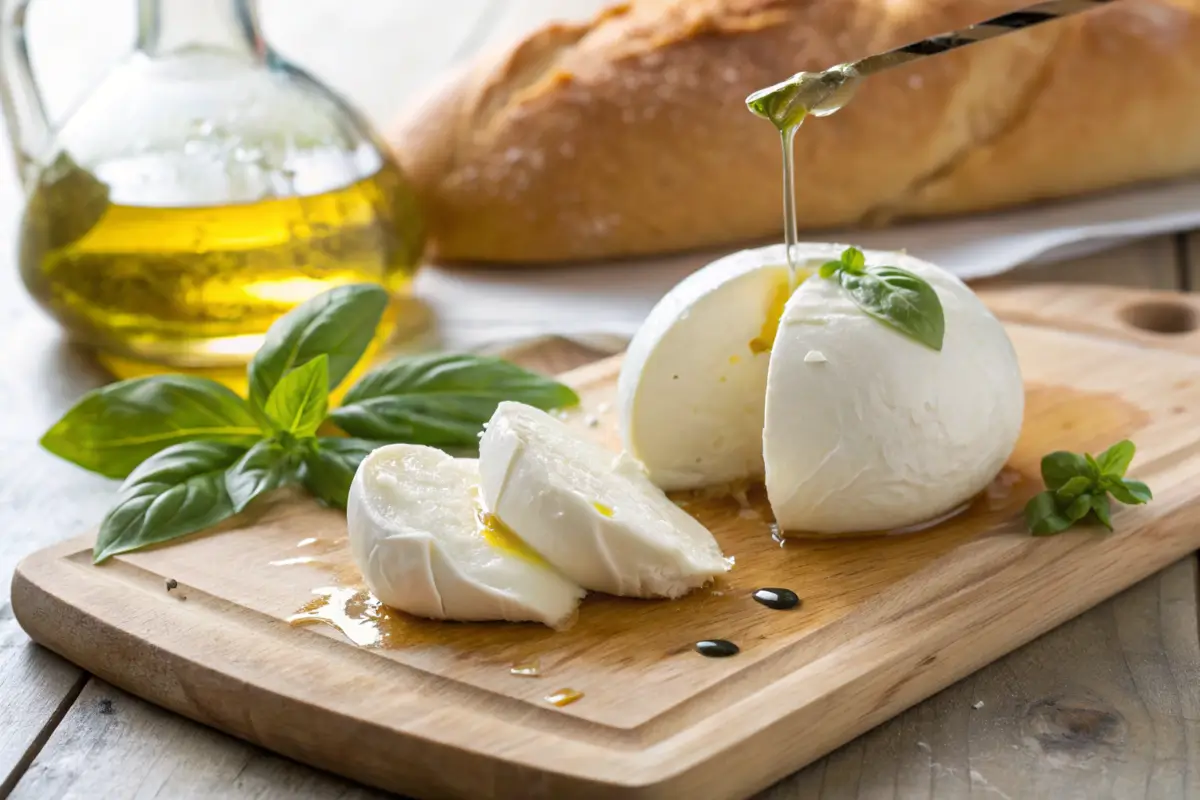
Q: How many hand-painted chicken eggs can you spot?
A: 0